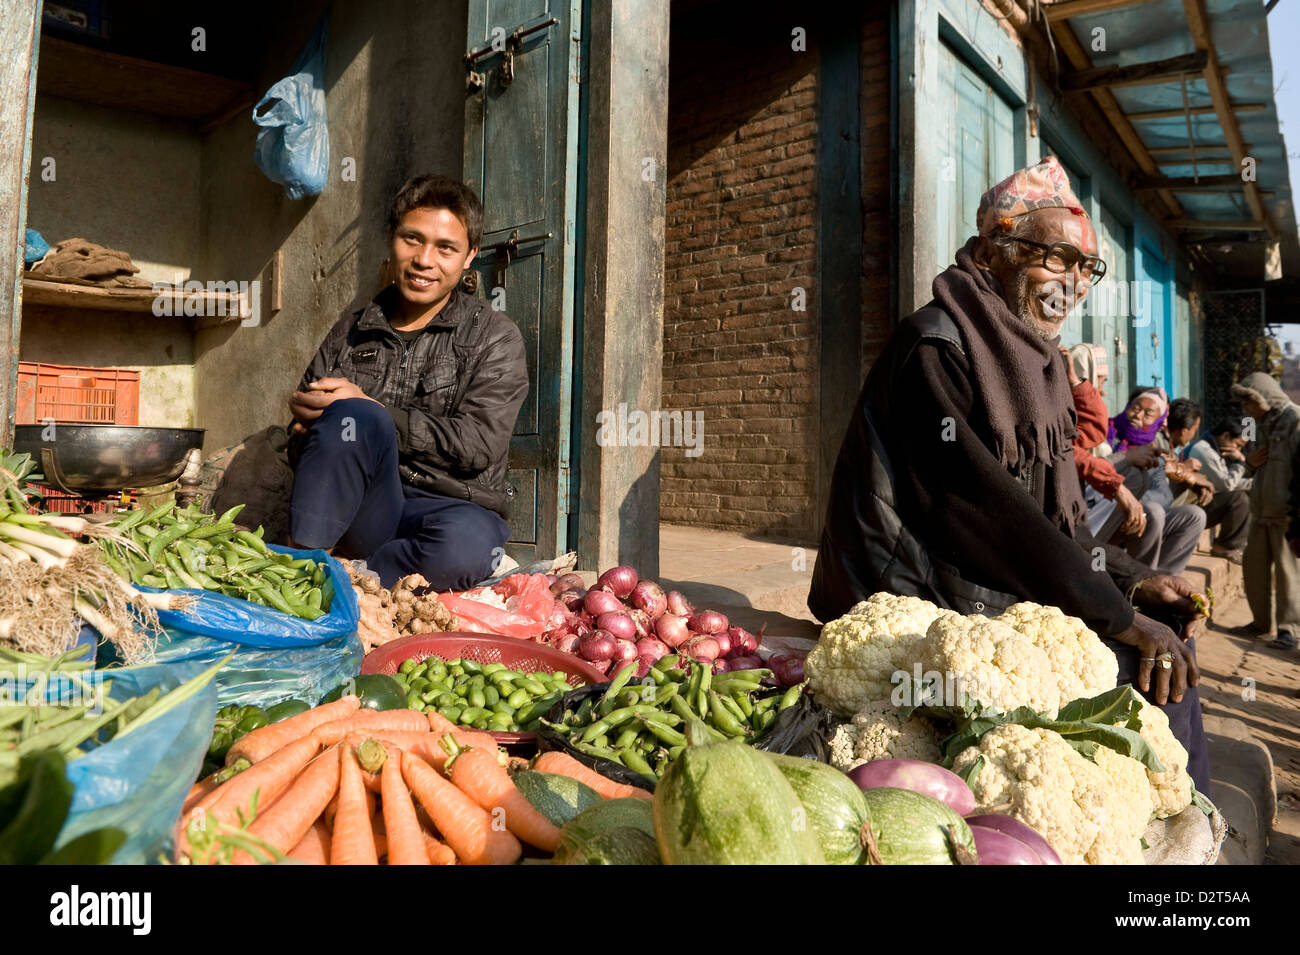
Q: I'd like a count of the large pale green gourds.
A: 3